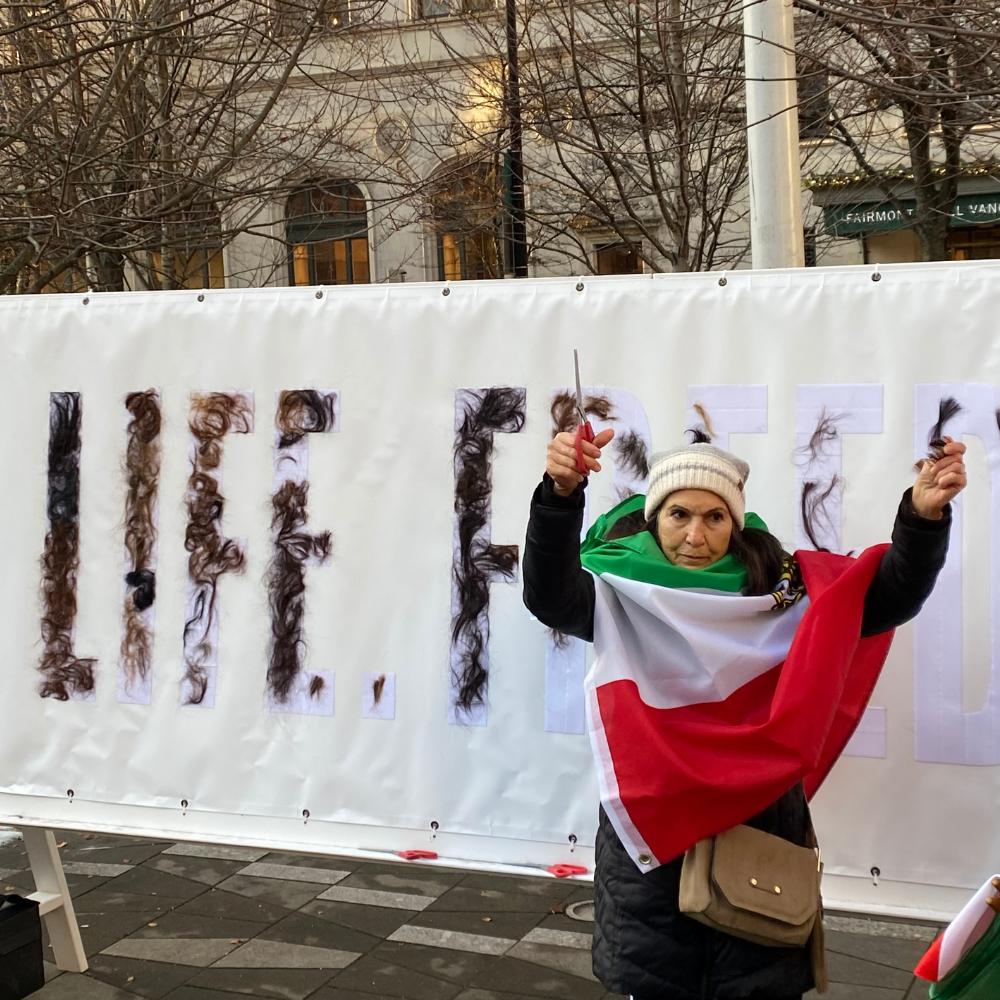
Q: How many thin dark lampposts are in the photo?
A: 1